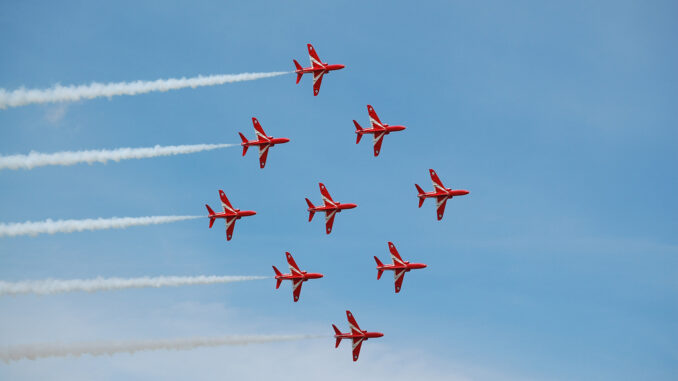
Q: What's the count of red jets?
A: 9